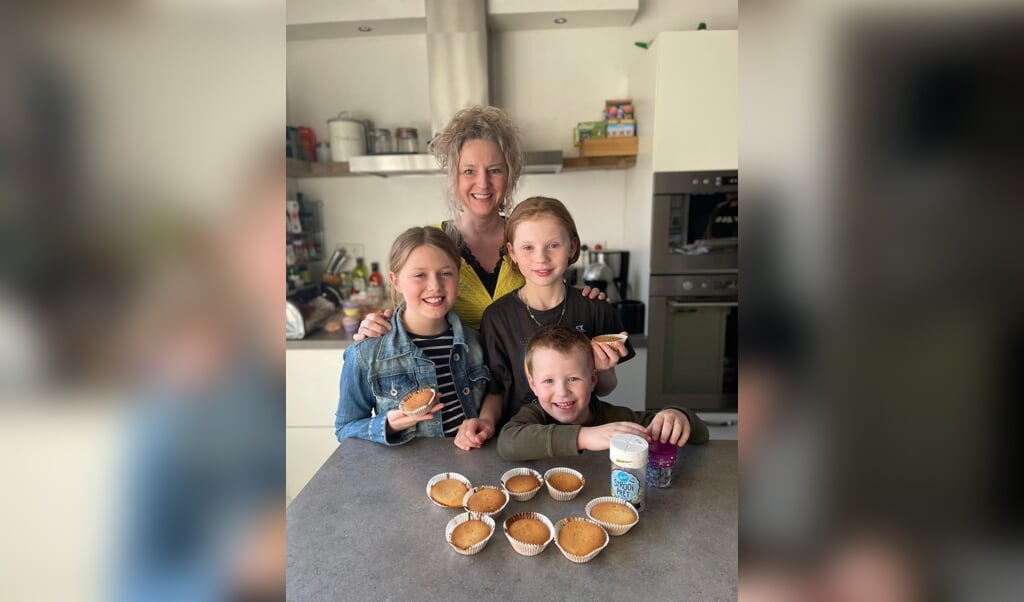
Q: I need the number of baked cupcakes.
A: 10